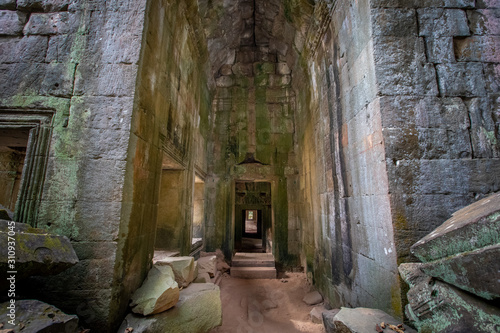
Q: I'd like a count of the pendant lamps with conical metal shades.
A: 0